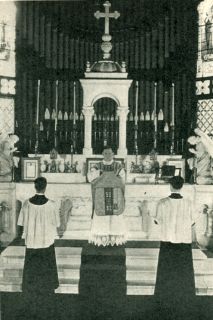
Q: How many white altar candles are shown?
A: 6